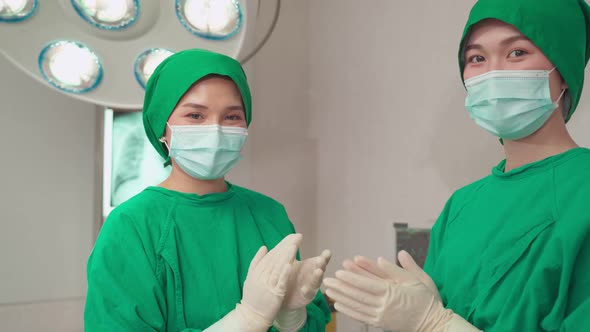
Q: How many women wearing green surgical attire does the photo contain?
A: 2